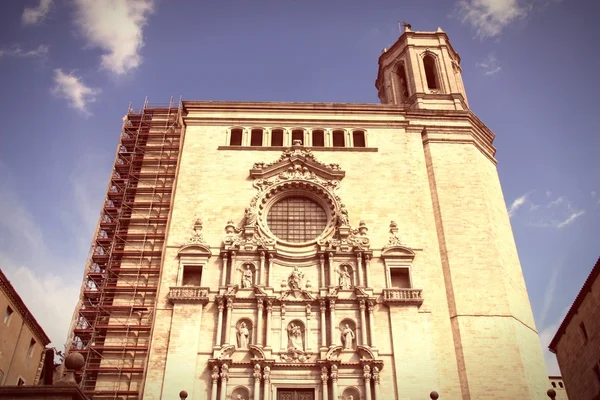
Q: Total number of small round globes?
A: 4